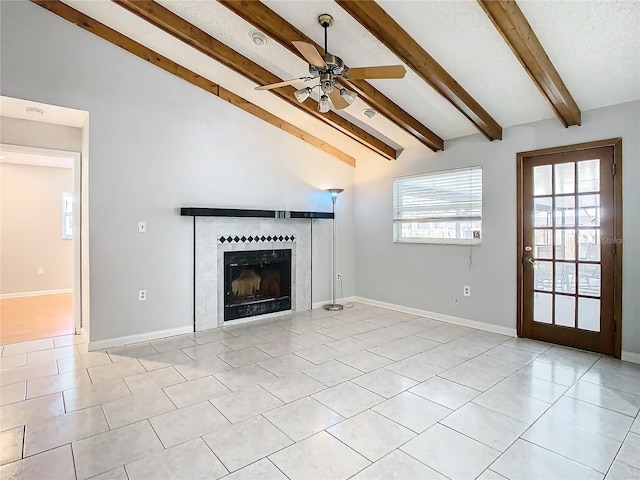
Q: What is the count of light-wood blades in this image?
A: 4